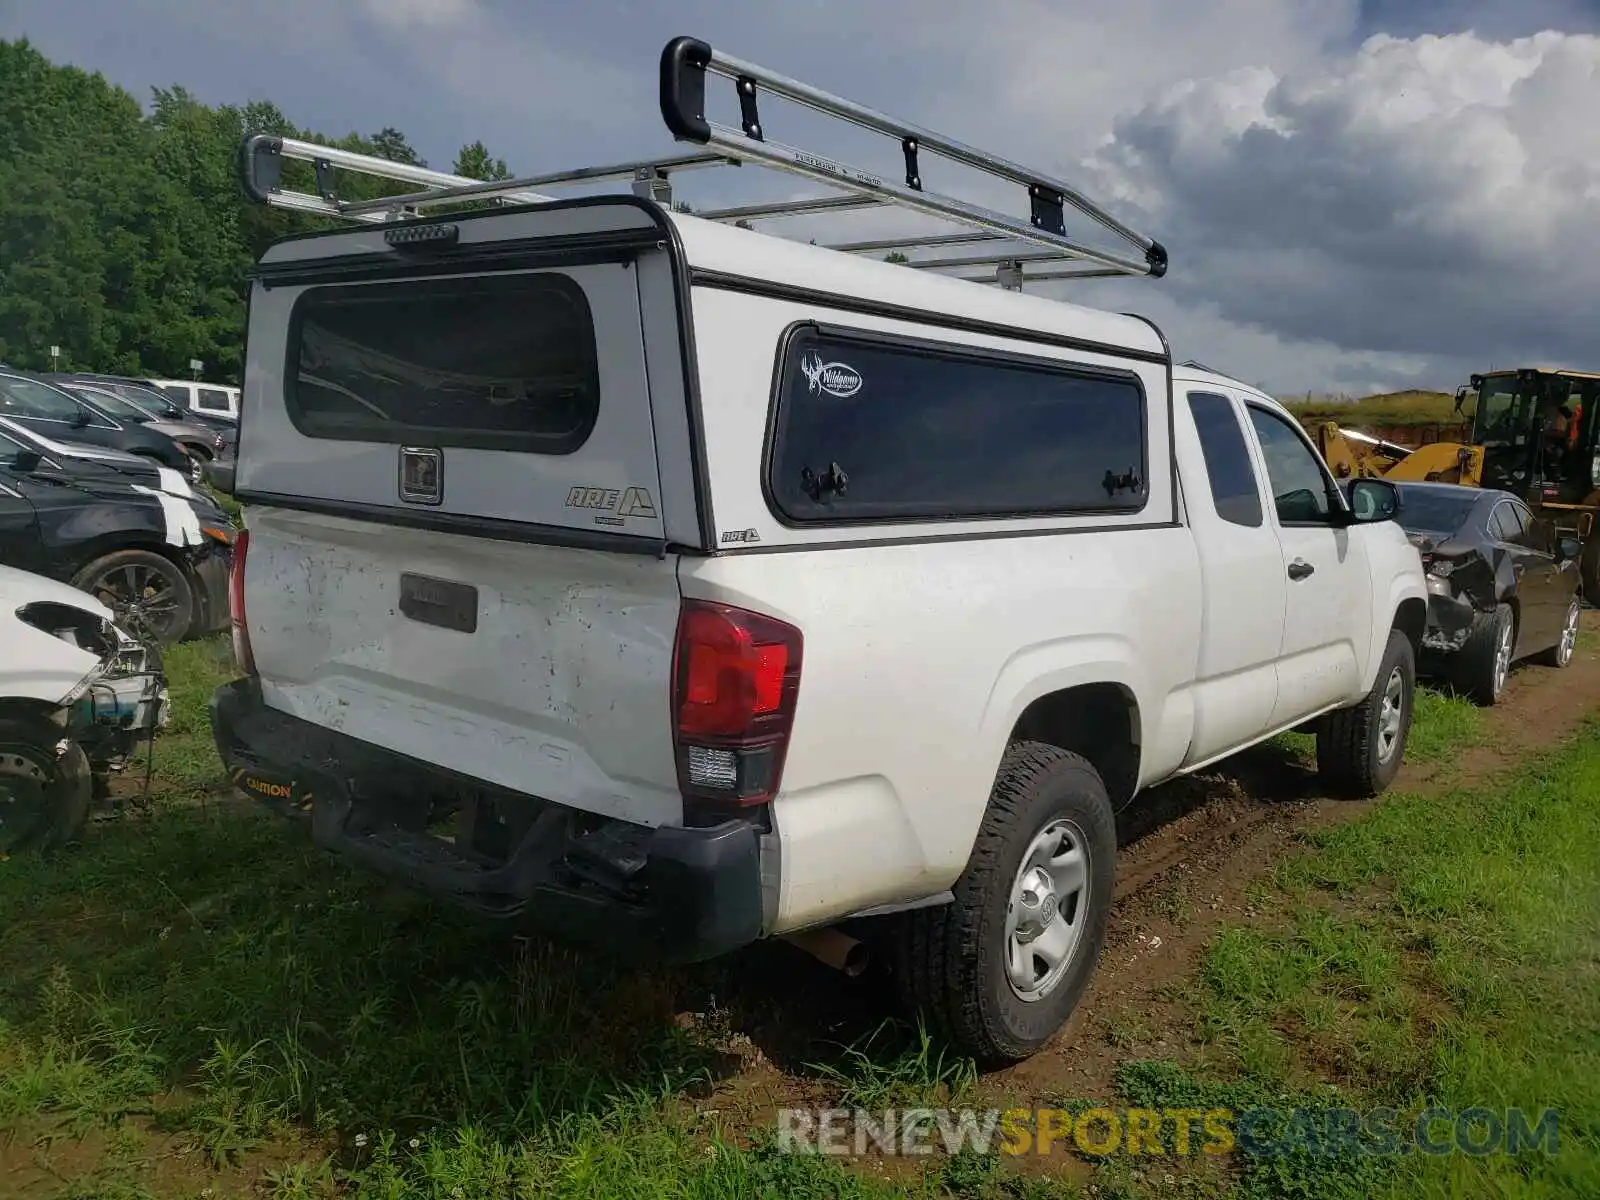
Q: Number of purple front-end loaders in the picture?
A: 0